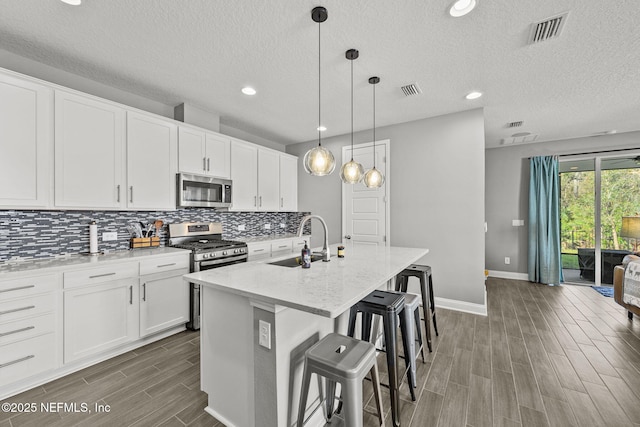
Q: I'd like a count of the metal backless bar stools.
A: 4